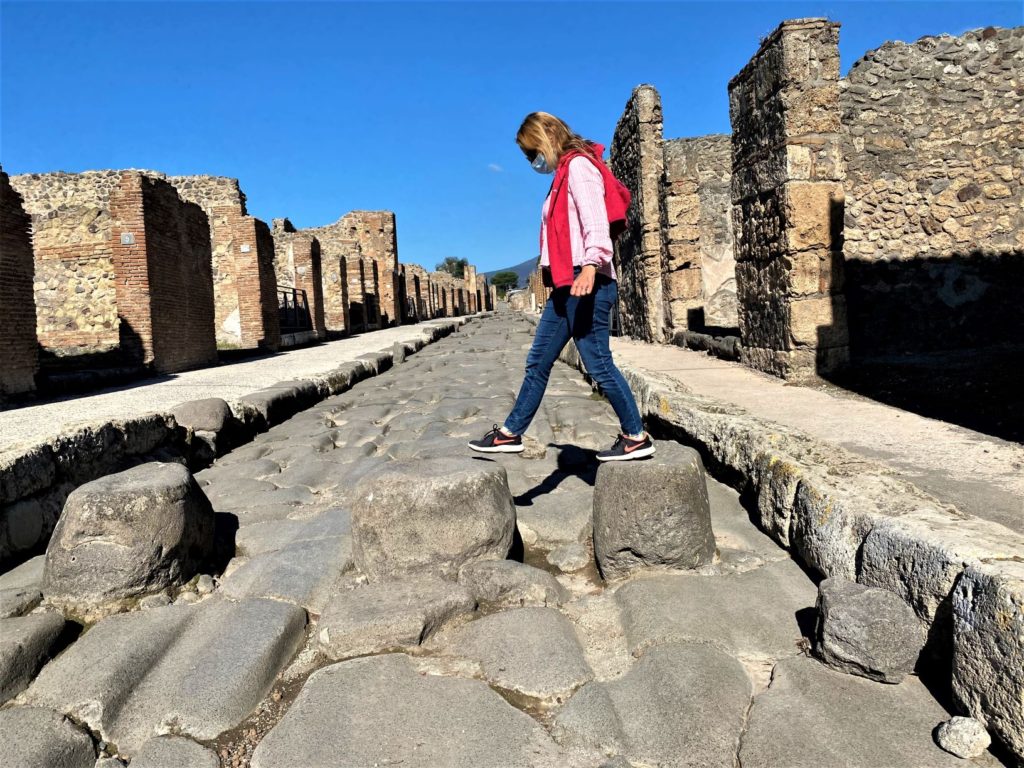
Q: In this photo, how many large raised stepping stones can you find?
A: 3